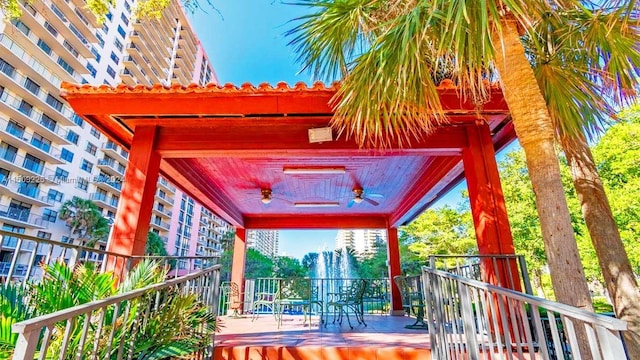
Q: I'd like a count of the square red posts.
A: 4